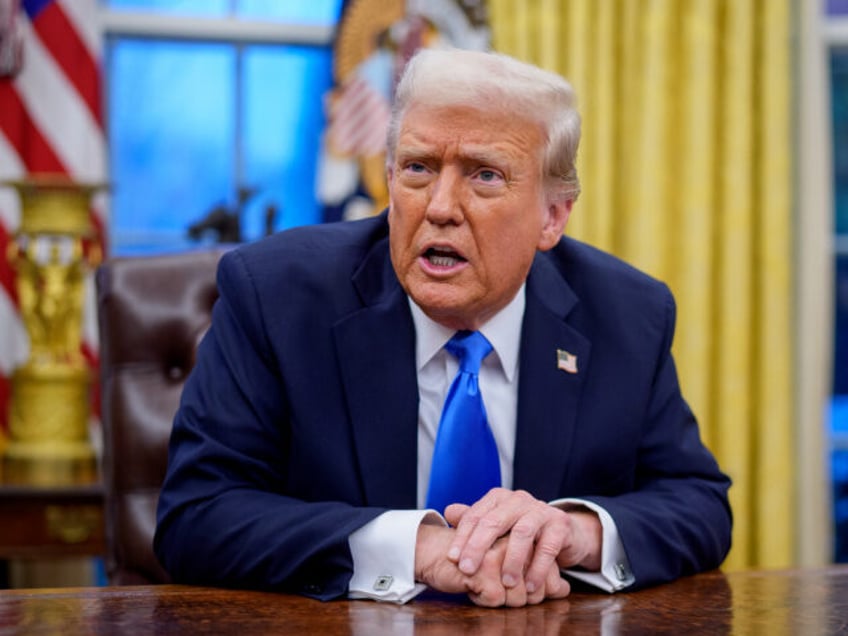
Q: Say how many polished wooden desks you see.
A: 1